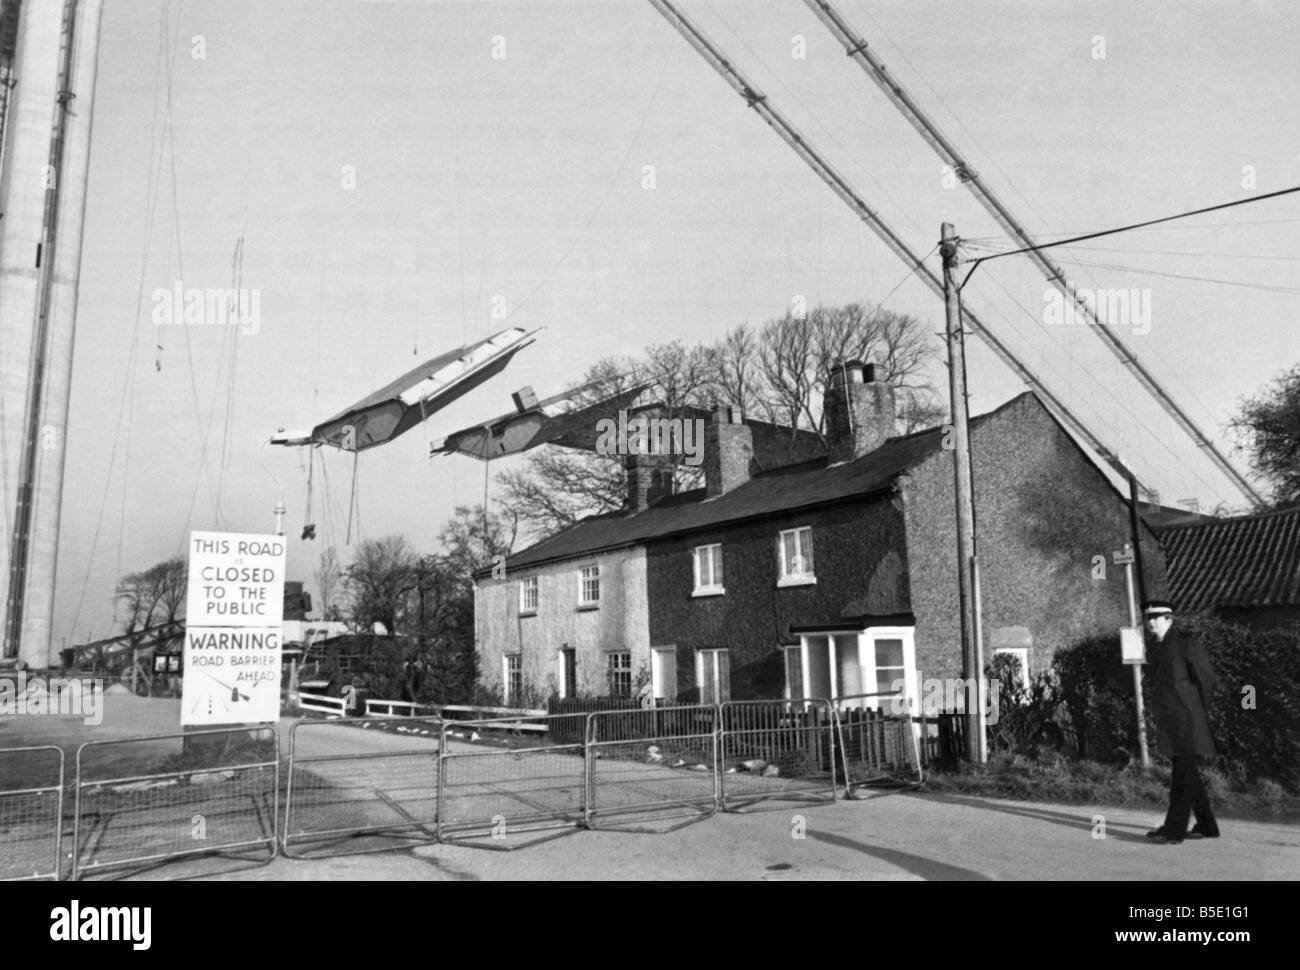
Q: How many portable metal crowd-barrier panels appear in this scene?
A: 7